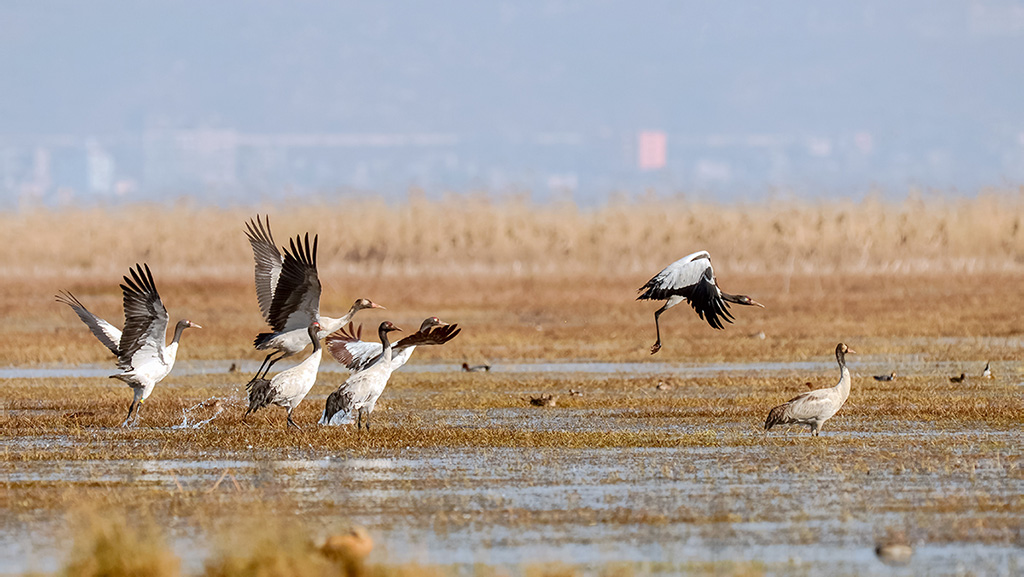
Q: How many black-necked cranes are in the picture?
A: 7